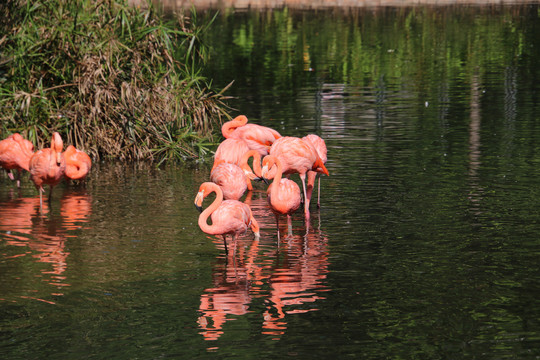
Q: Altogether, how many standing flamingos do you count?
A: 10